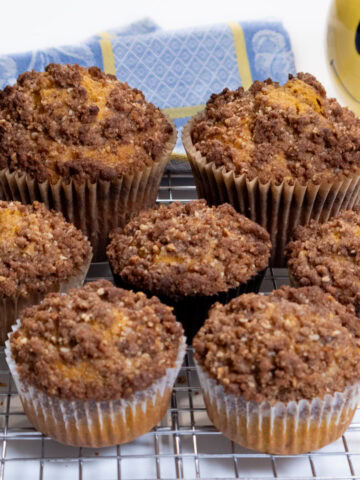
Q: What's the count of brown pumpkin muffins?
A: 7